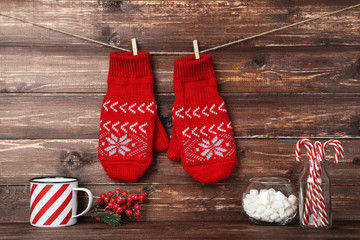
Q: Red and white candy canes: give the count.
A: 5